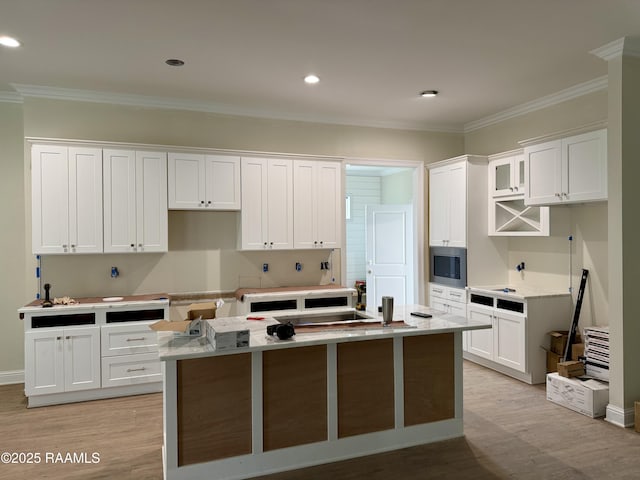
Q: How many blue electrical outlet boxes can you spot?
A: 4